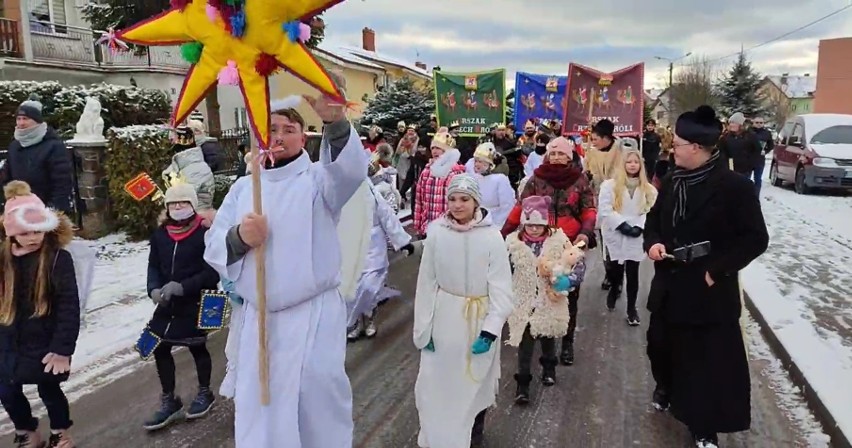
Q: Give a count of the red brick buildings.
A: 1